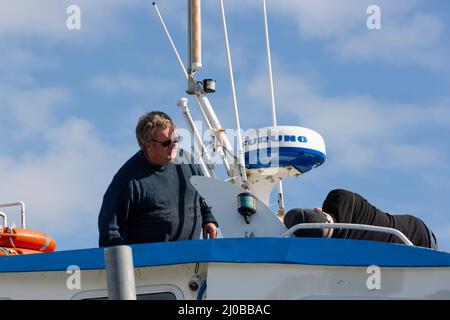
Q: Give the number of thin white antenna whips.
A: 3